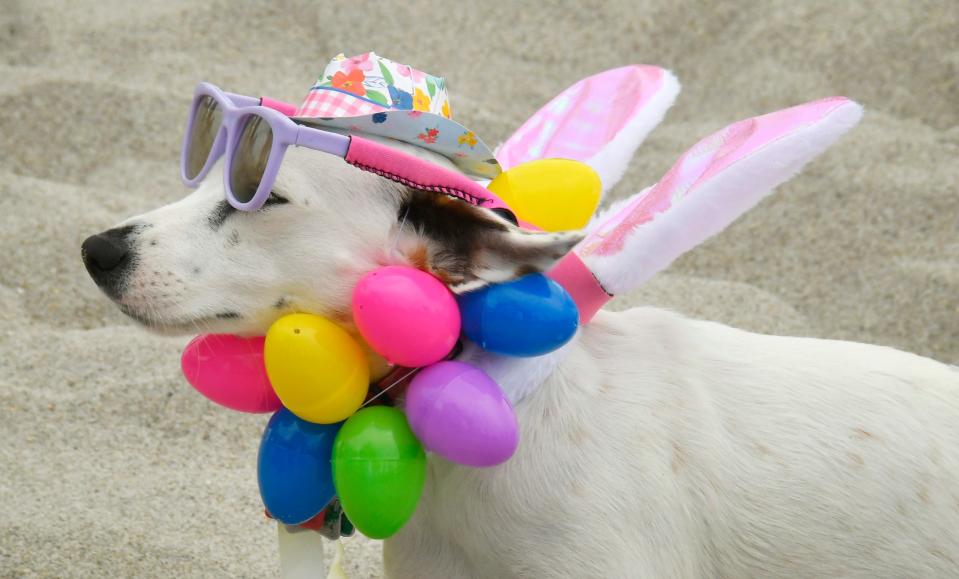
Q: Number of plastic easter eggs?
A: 8